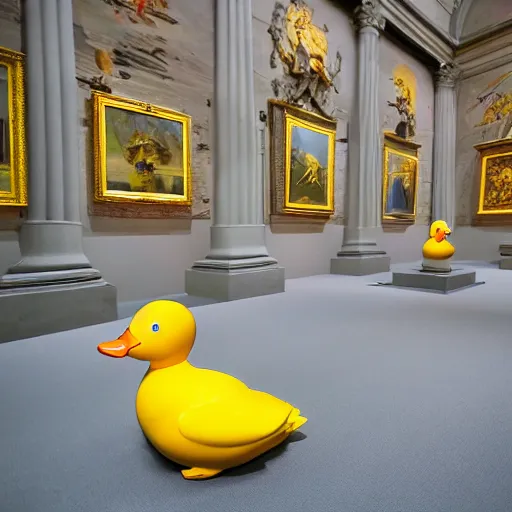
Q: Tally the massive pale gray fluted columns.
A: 4